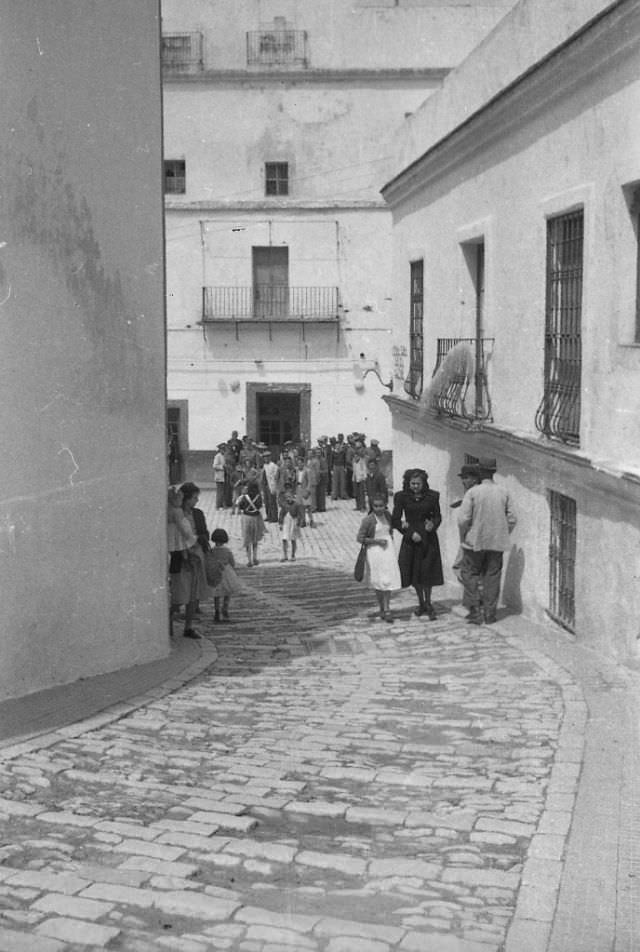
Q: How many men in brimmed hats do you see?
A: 2